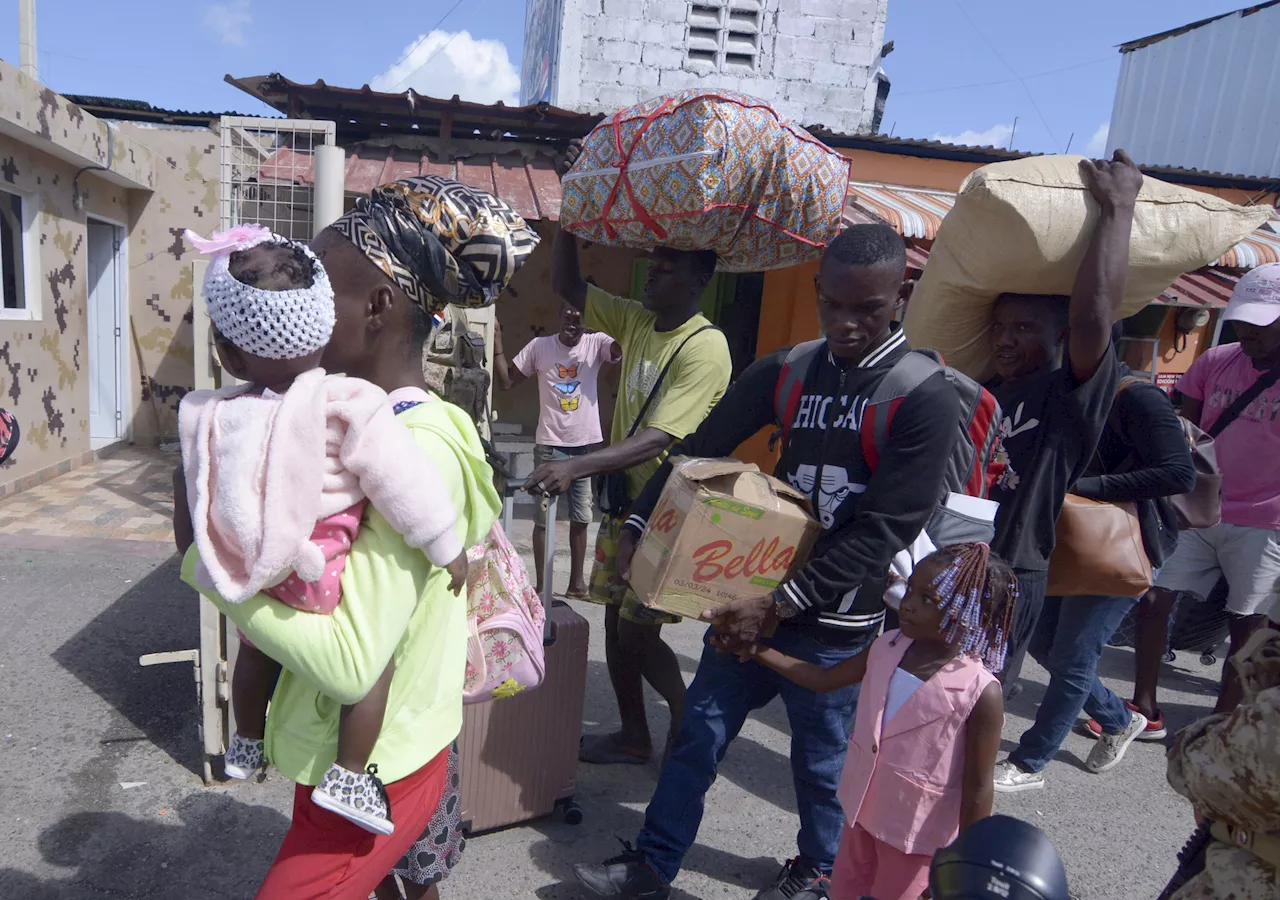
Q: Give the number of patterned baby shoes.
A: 2